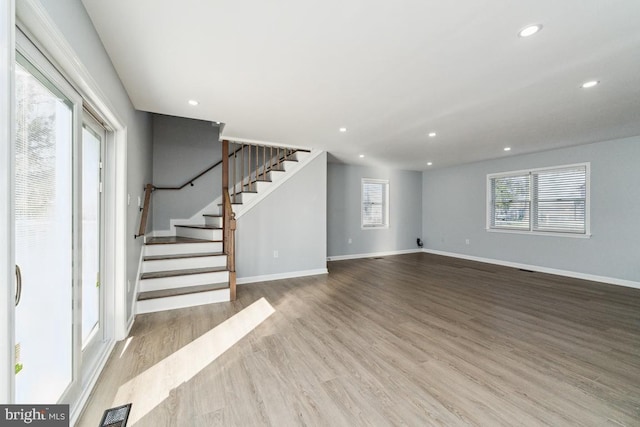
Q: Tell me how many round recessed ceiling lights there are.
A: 8